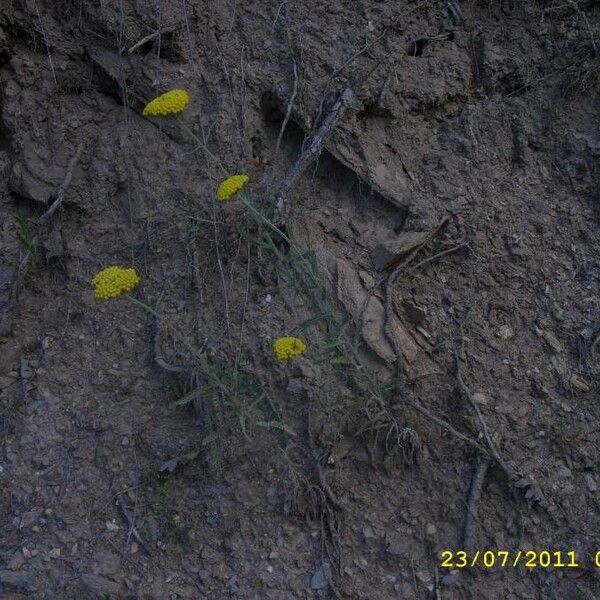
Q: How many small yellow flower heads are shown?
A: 4